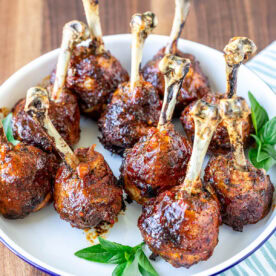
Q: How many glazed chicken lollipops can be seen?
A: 10